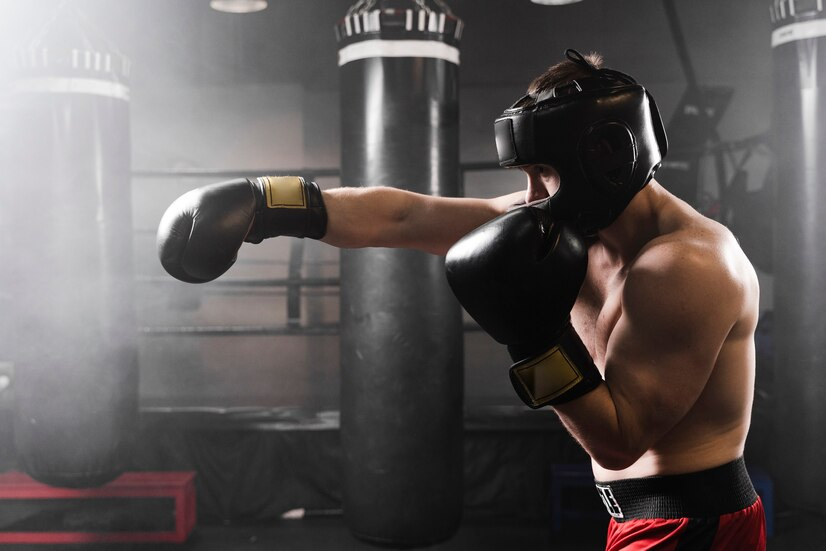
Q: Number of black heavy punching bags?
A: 3